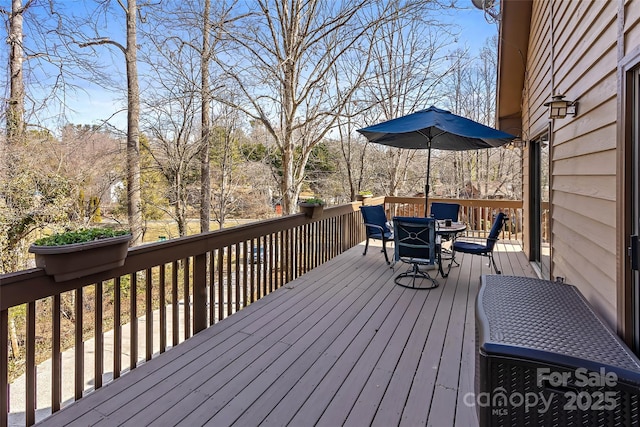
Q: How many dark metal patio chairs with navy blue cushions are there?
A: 4